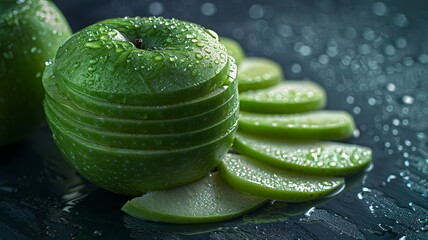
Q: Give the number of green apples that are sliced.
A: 1